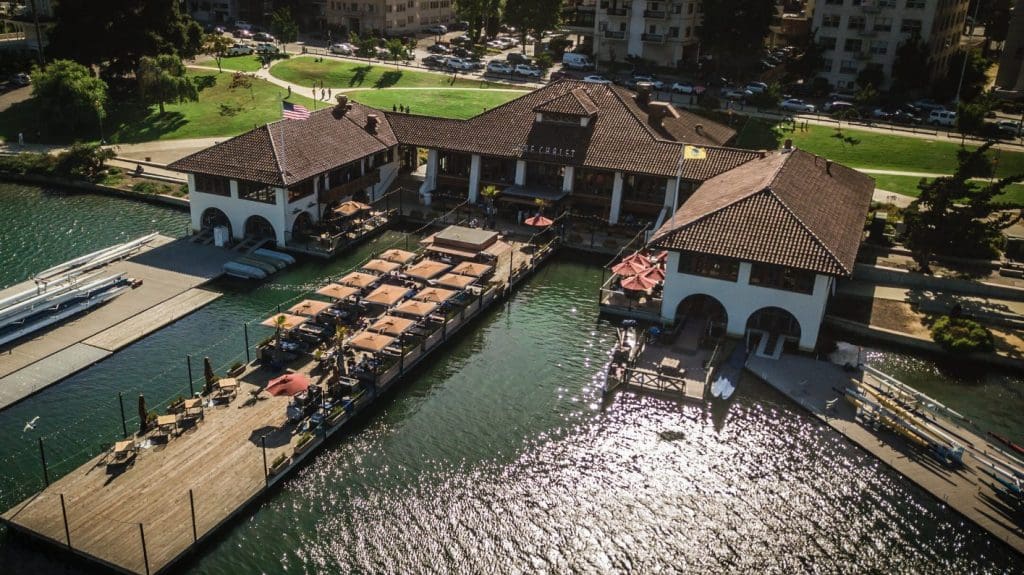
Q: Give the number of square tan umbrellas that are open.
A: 14